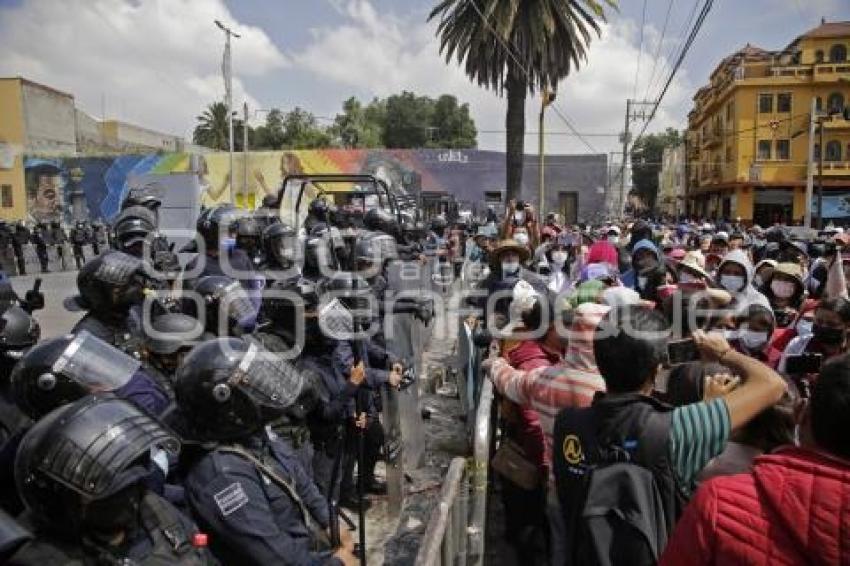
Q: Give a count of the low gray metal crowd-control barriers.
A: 2